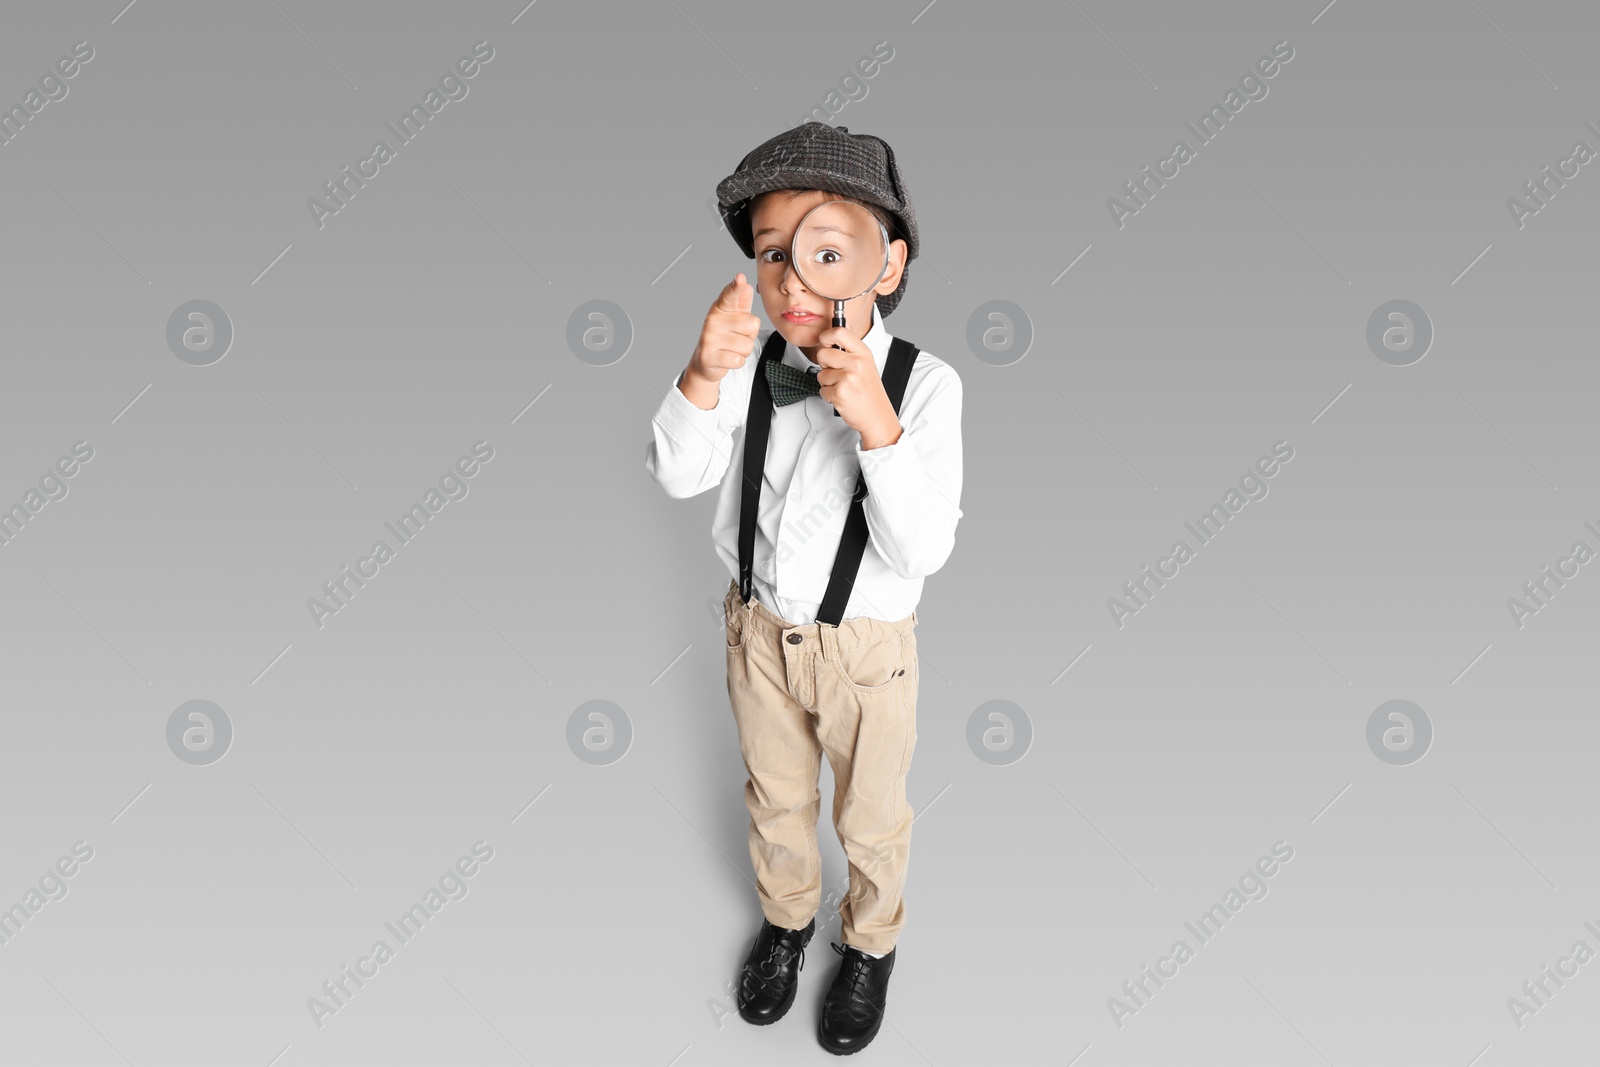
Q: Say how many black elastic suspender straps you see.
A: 2